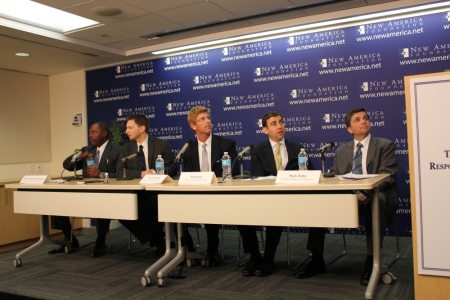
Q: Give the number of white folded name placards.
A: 4